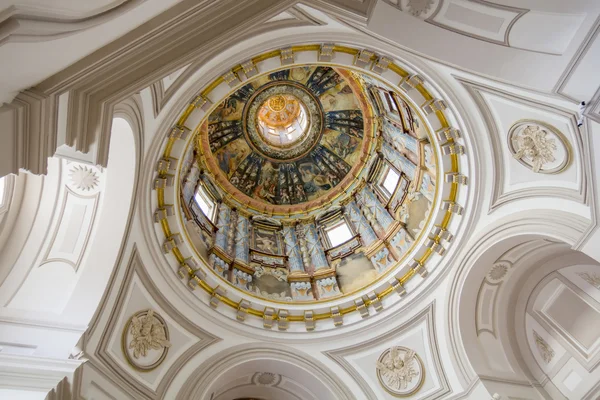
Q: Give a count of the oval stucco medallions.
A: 3